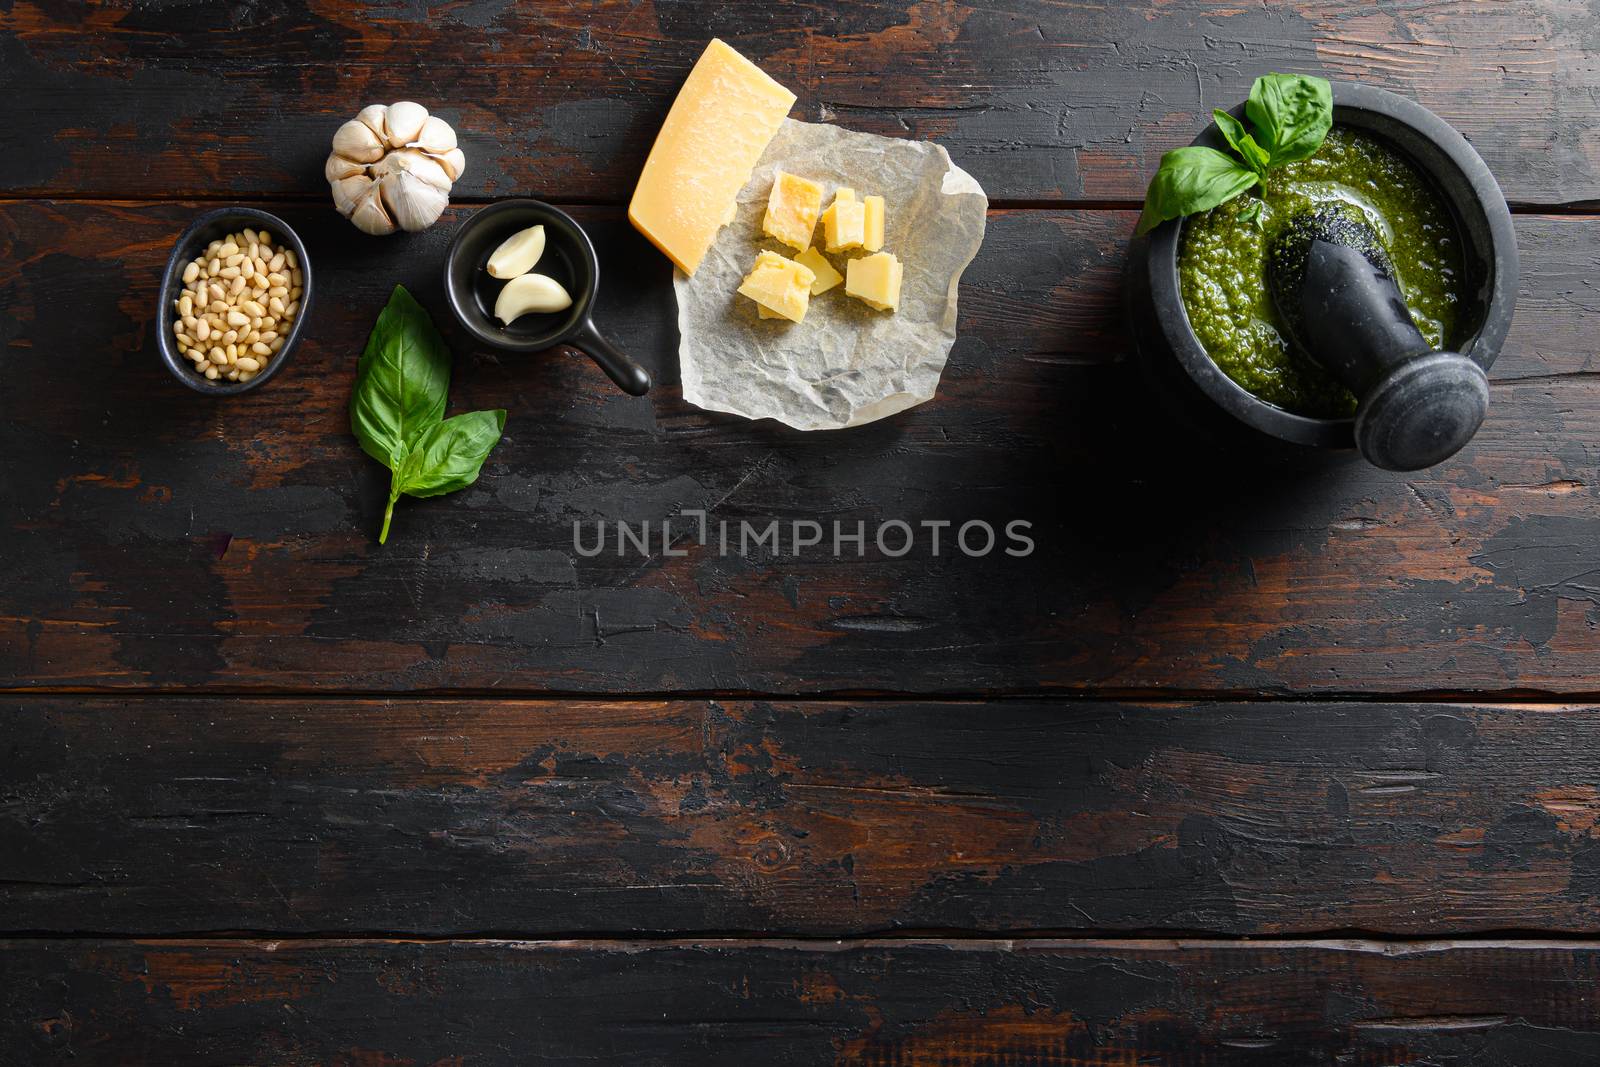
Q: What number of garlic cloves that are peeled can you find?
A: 2